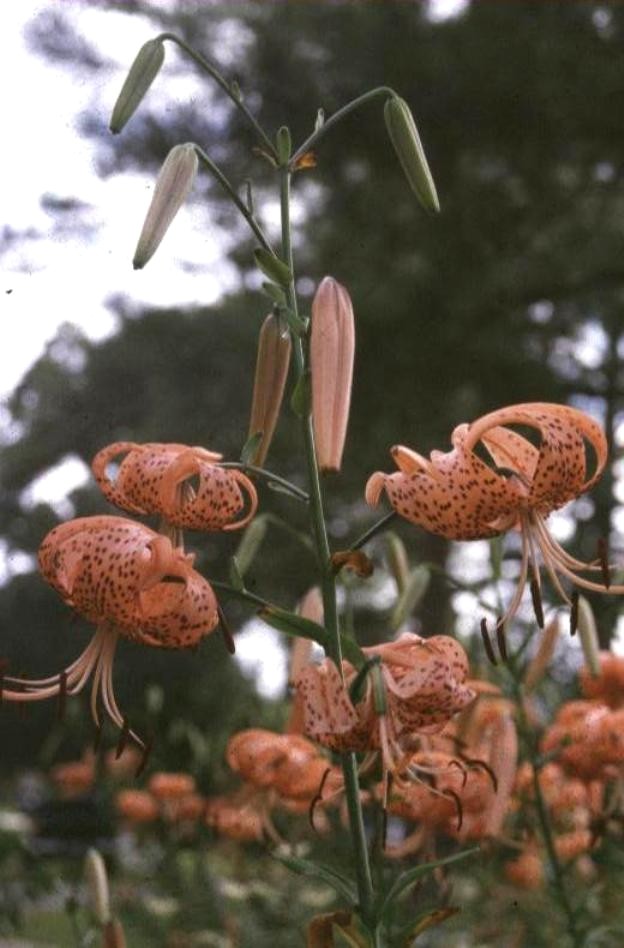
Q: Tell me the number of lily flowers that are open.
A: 4